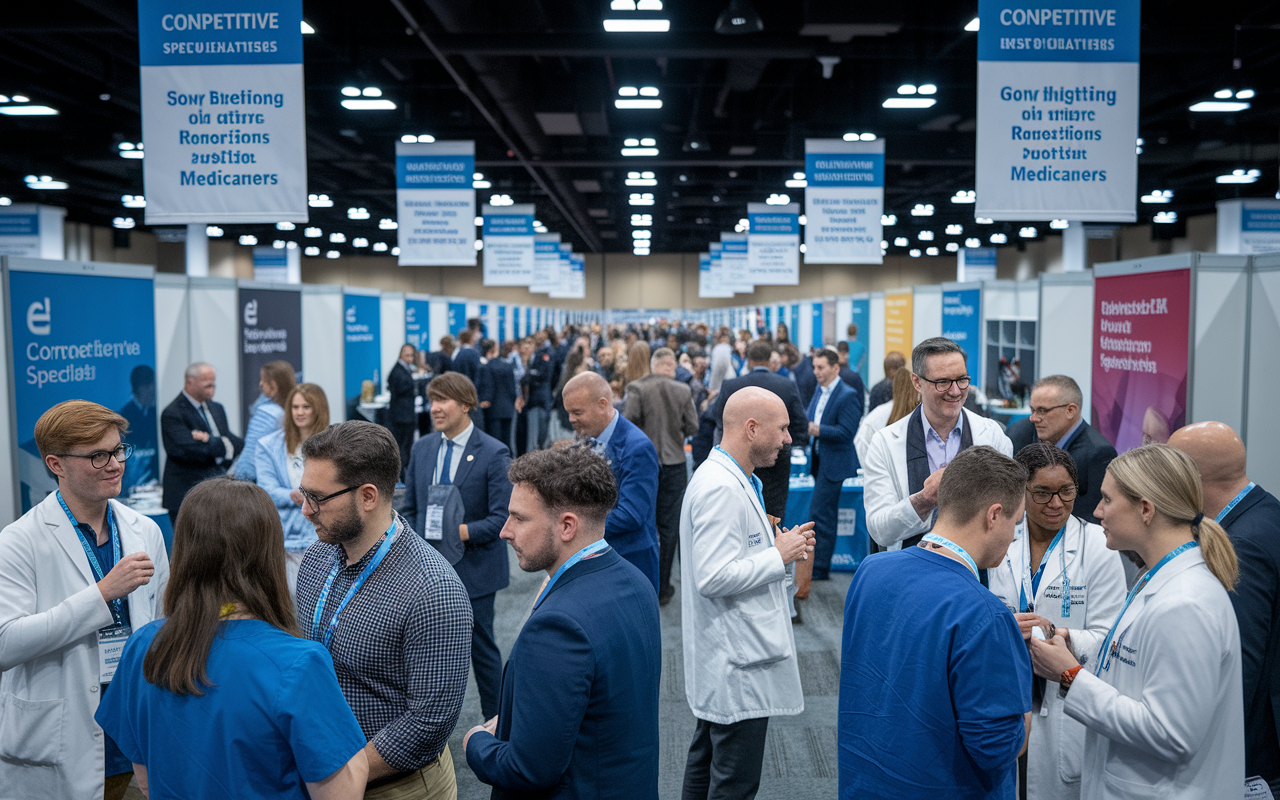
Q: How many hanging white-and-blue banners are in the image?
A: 12